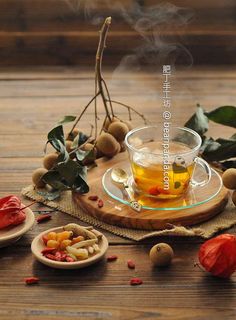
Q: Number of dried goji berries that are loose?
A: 7